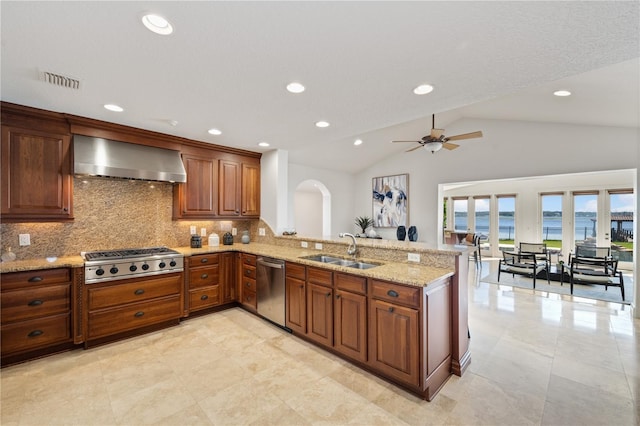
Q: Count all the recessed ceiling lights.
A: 9